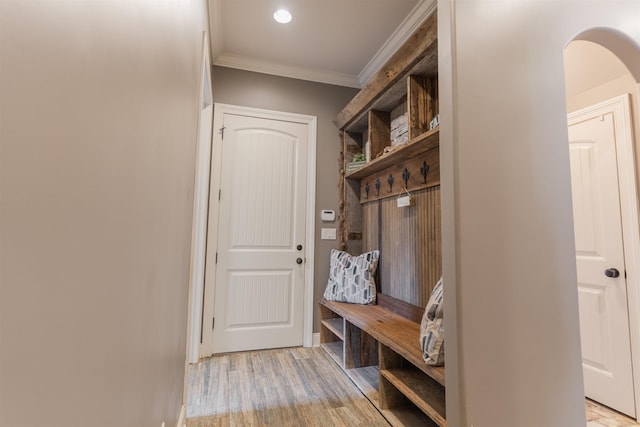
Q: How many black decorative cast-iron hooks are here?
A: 5